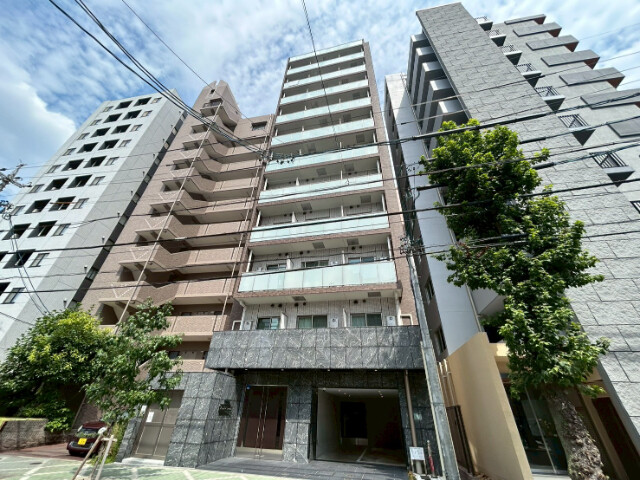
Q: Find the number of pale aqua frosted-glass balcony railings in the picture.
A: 10